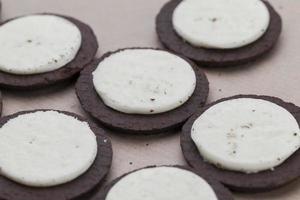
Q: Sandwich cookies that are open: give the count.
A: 6